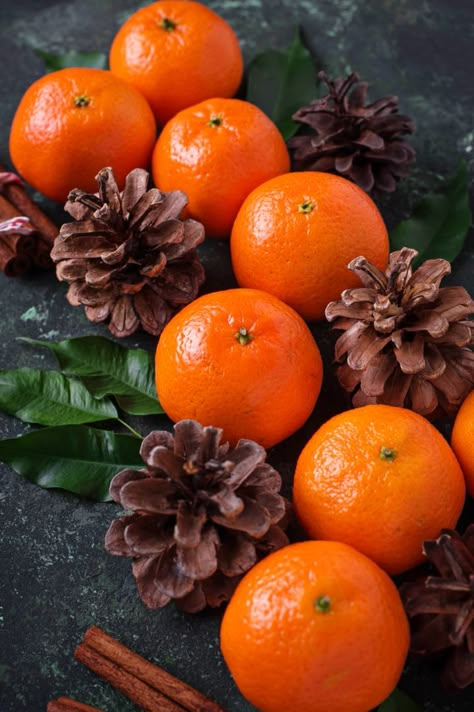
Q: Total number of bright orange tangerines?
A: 8